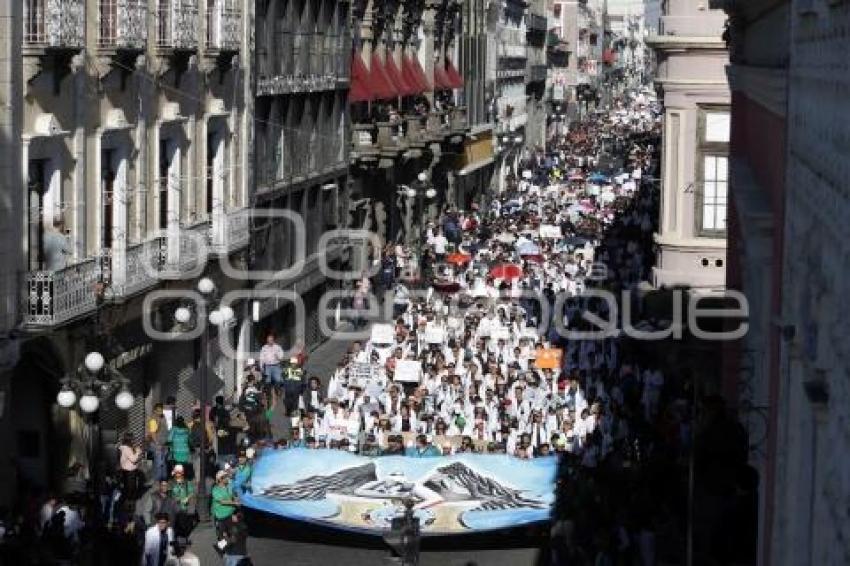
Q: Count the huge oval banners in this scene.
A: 1